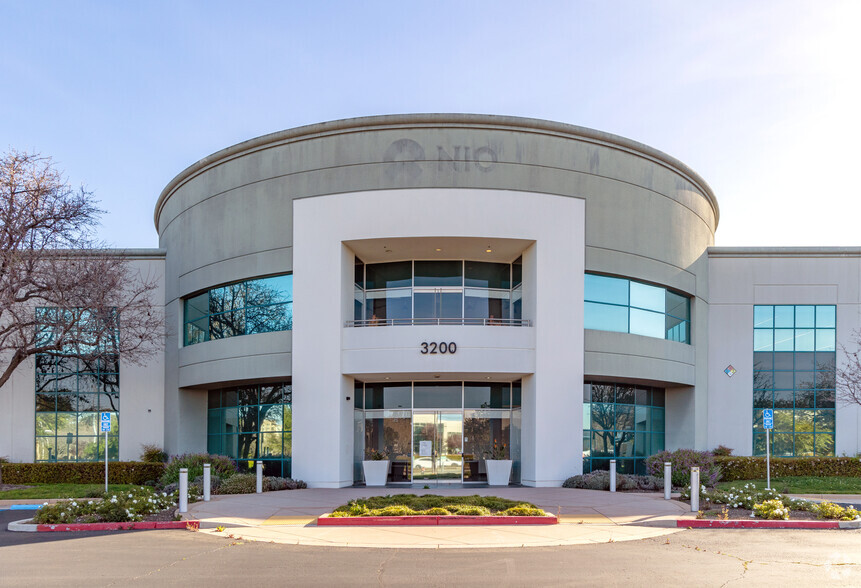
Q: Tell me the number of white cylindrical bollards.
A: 6